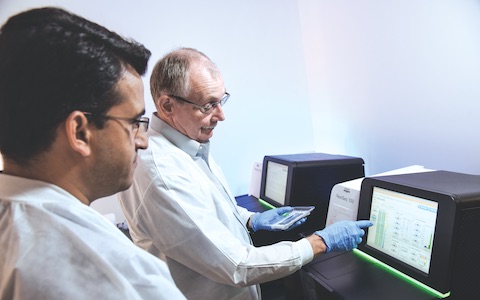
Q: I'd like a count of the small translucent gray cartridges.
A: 1